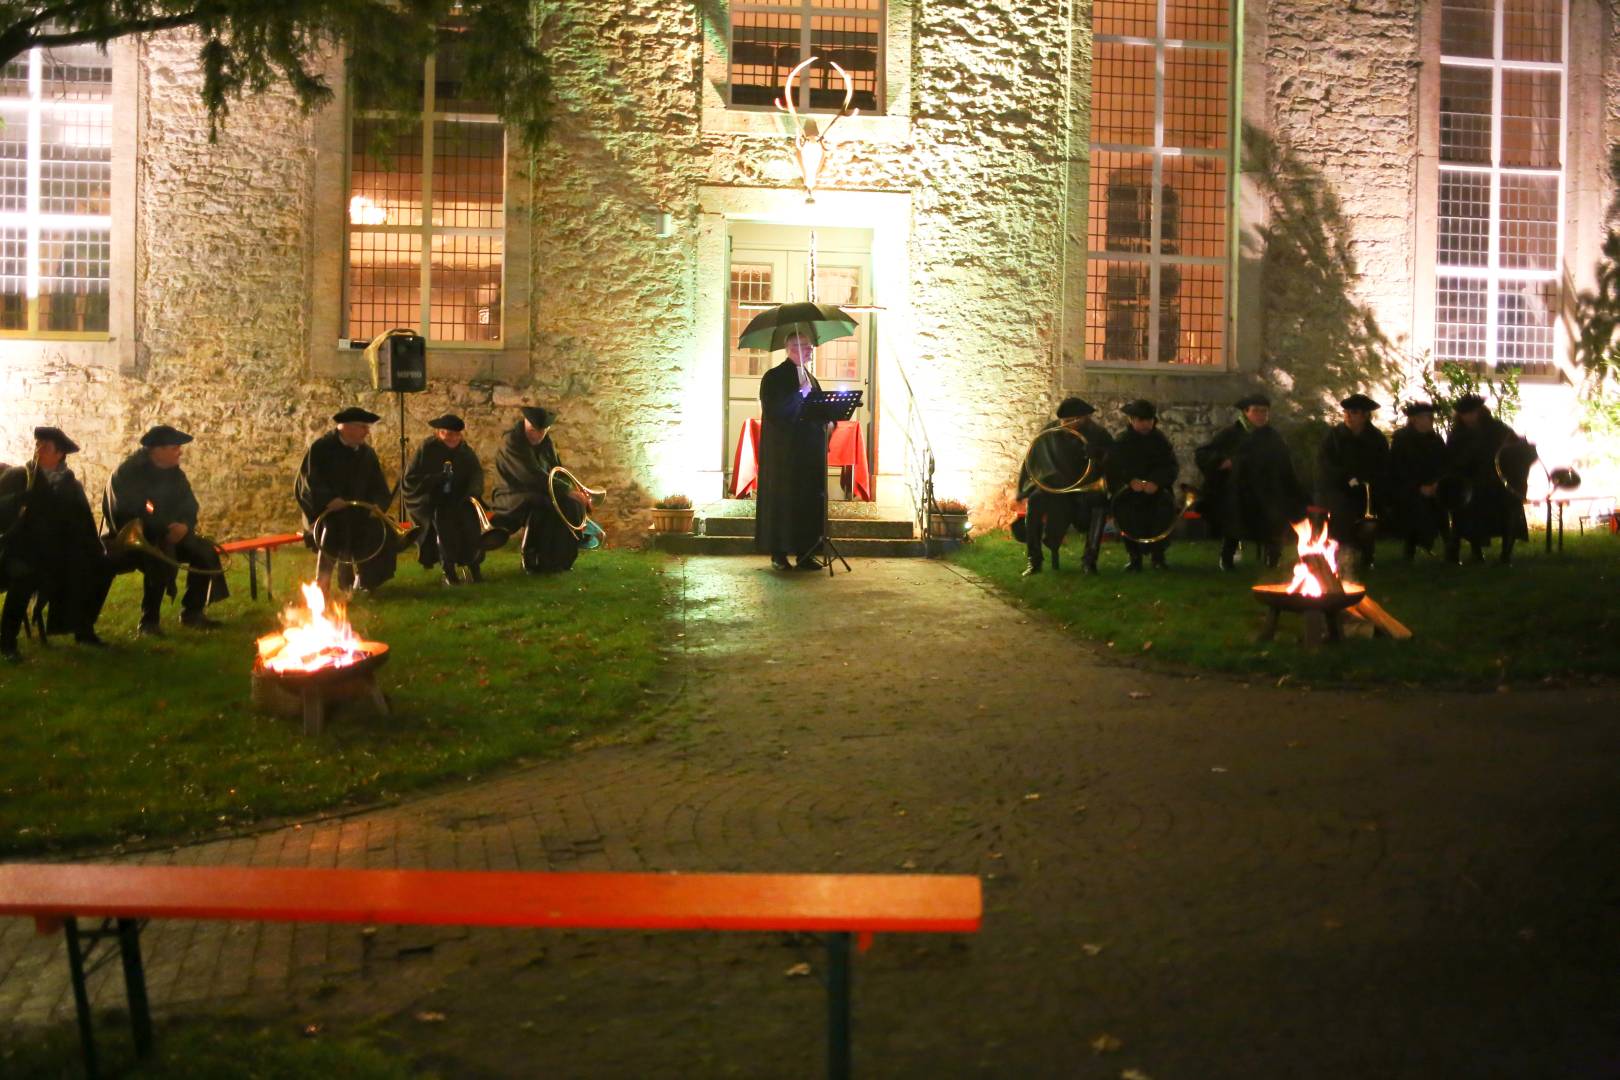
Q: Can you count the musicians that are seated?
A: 11